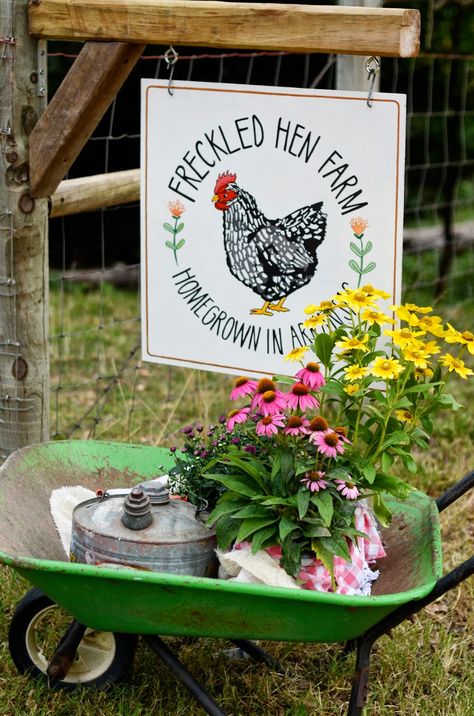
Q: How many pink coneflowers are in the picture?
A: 13